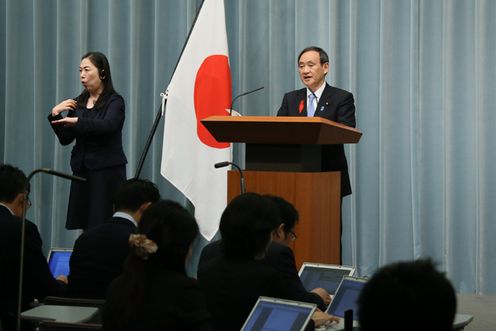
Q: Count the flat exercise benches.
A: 0